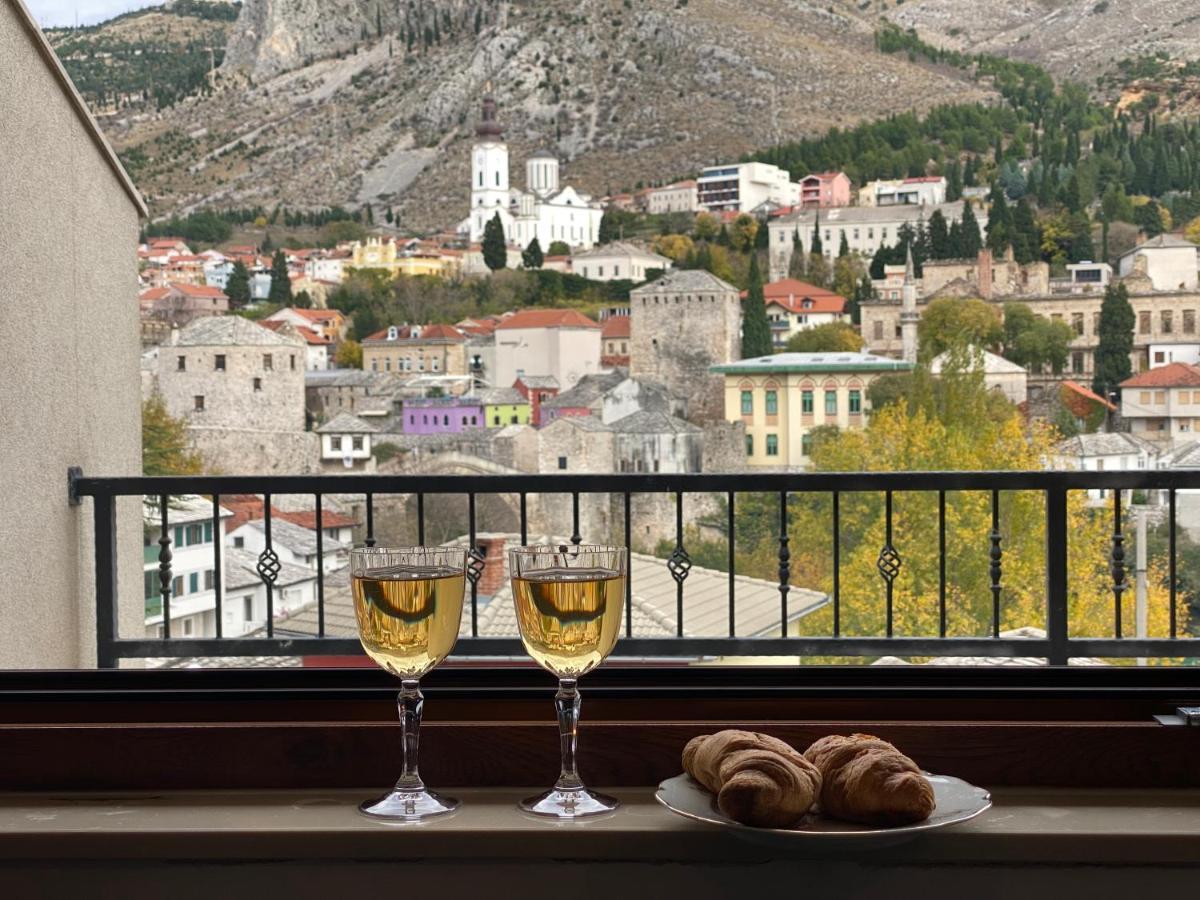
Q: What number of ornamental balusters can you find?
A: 10